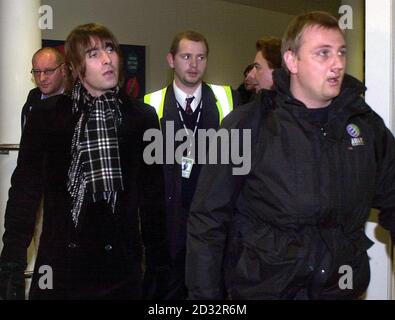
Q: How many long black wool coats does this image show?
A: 1